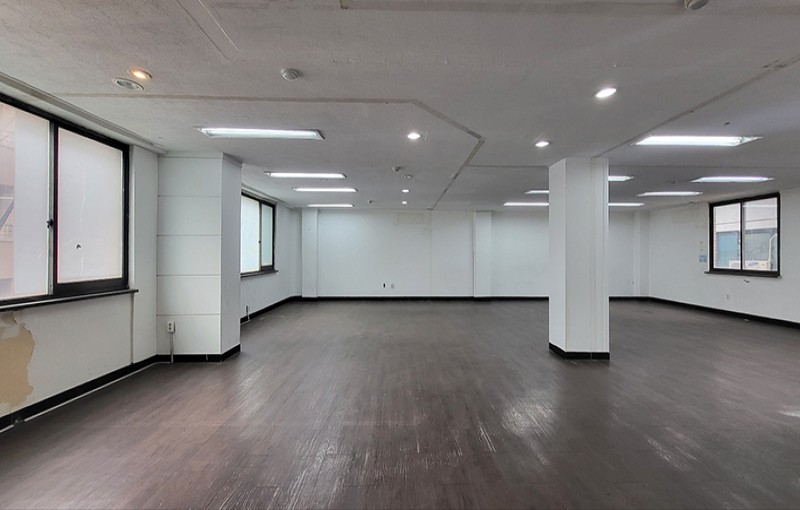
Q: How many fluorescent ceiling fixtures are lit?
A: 11